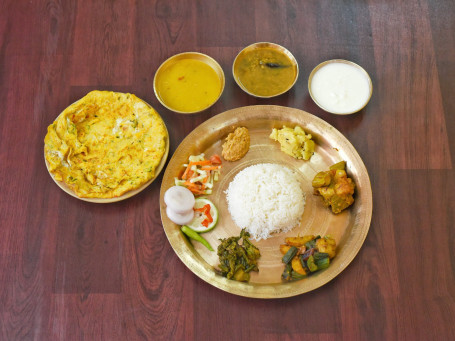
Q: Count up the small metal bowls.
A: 3